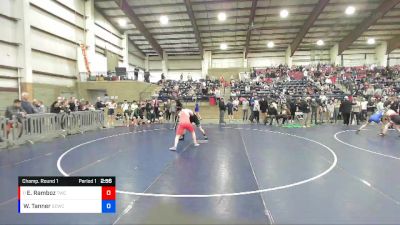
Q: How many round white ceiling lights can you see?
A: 9